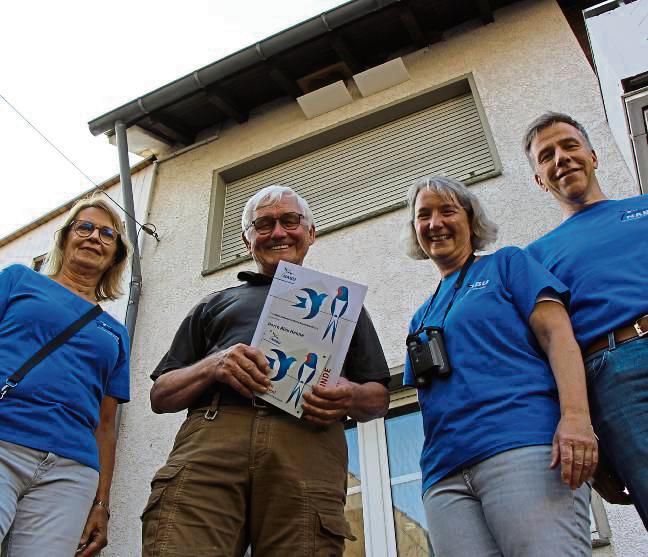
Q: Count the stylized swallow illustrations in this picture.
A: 4